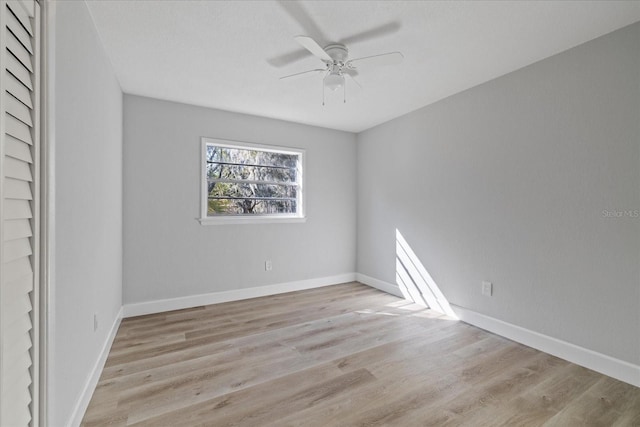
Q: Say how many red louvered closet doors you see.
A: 0